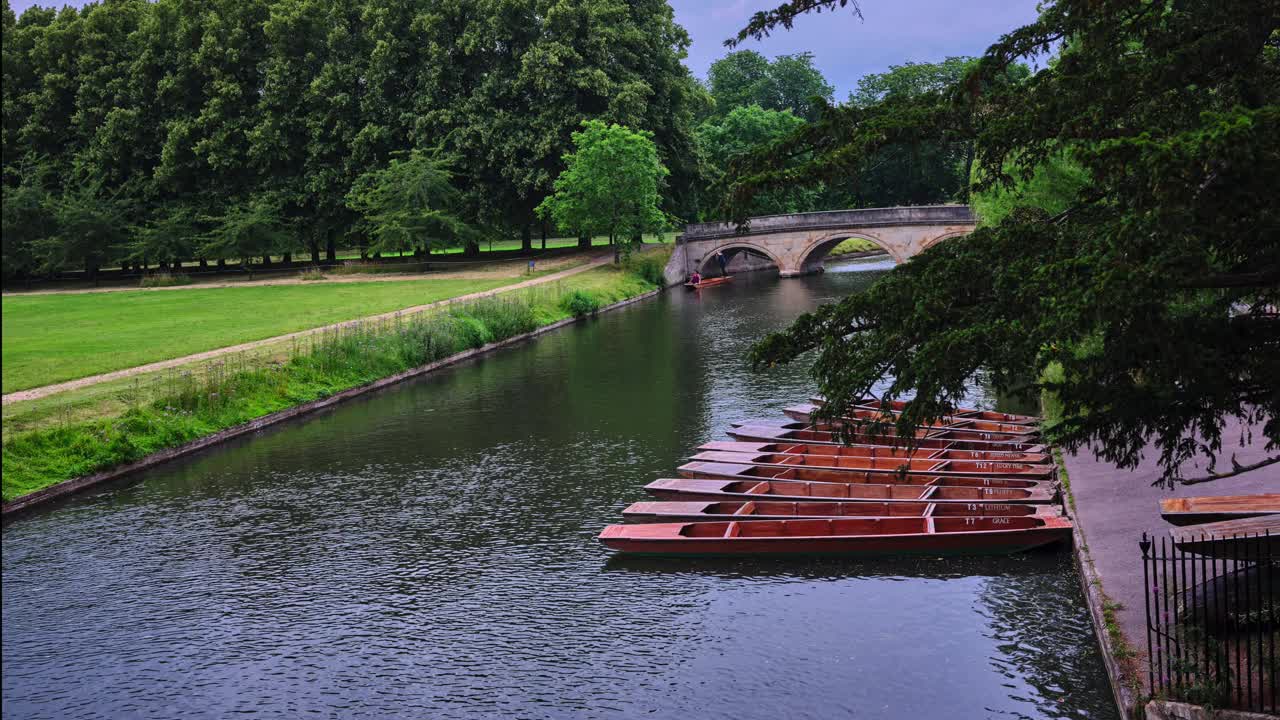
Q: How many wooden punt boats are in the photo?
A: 13